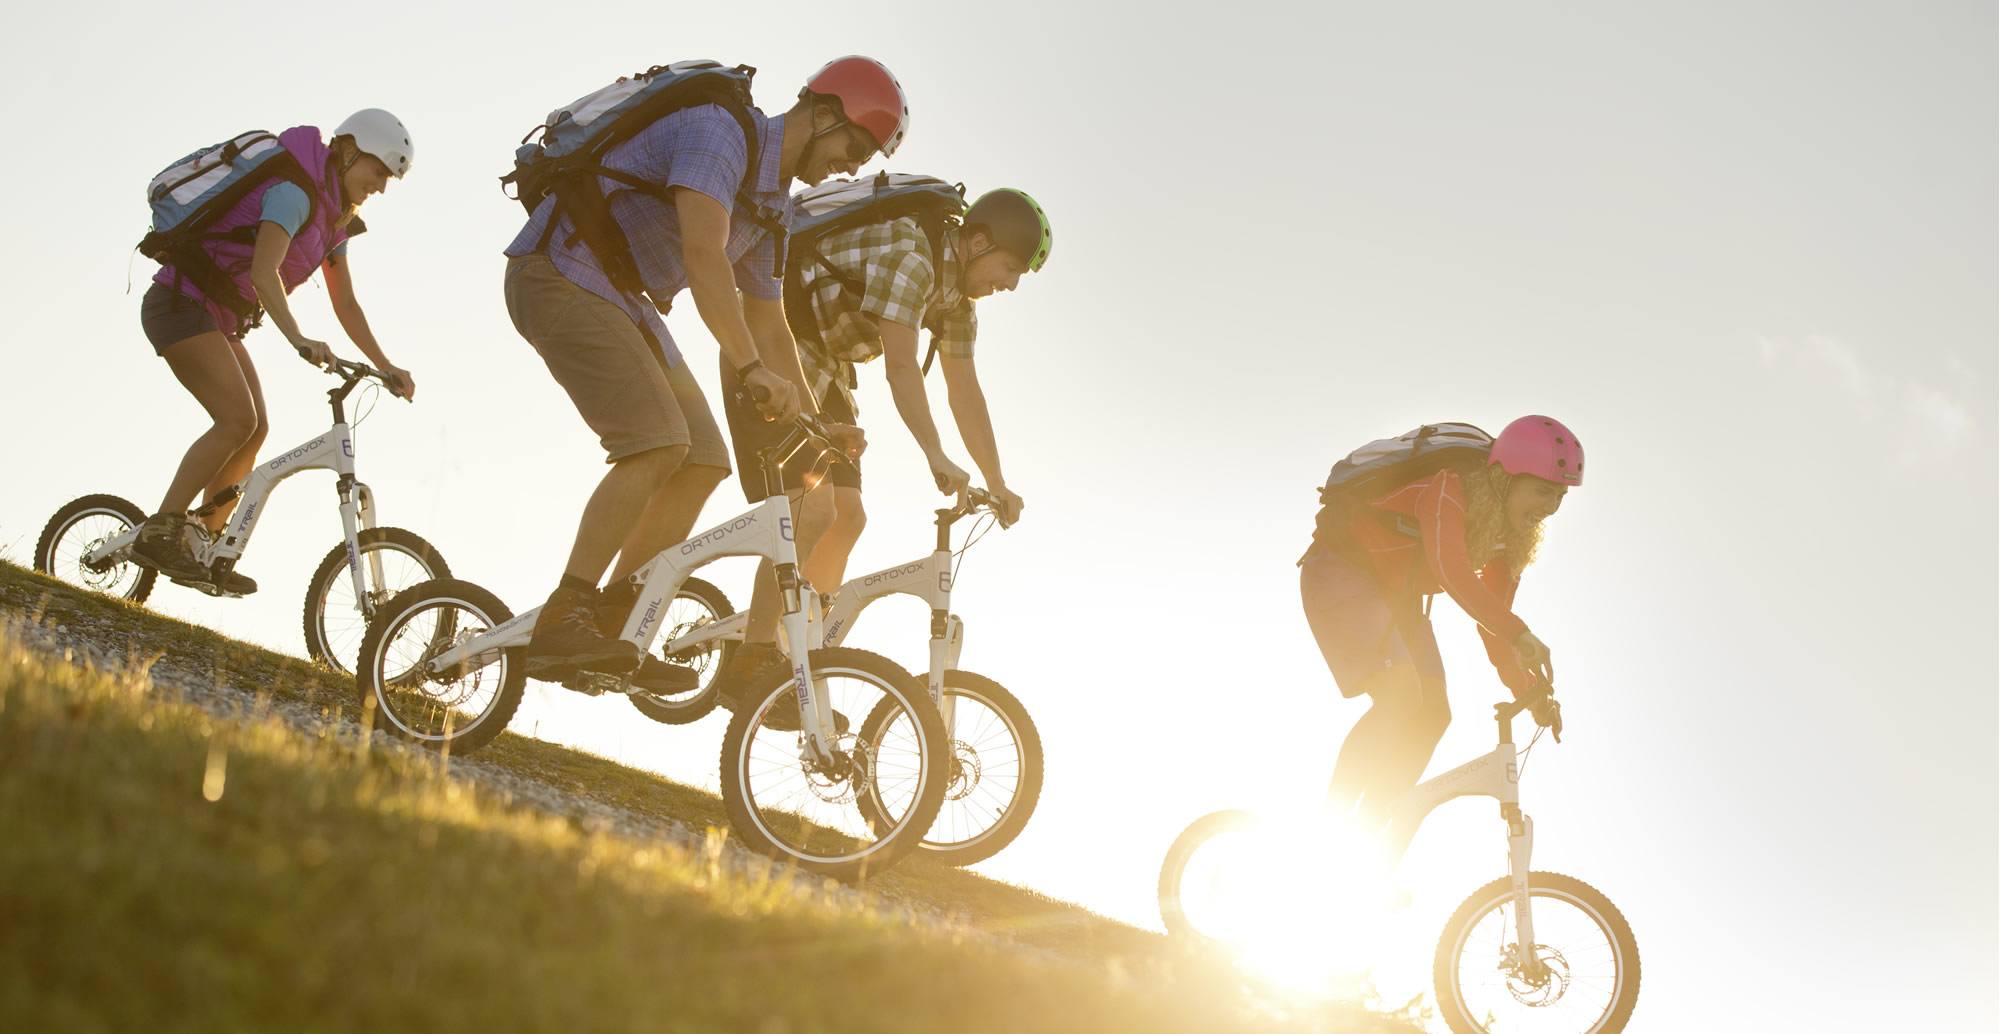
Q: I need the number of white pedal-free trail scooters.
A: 4